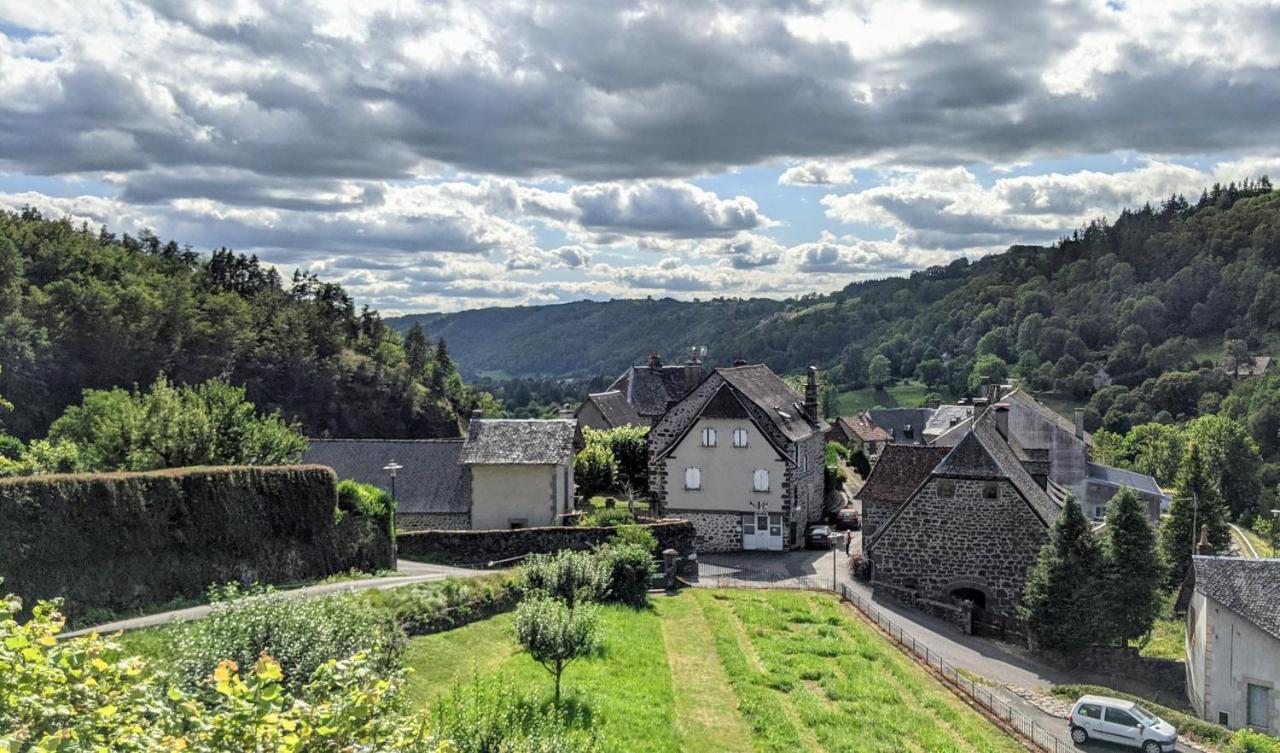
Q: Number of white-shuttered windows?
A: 4